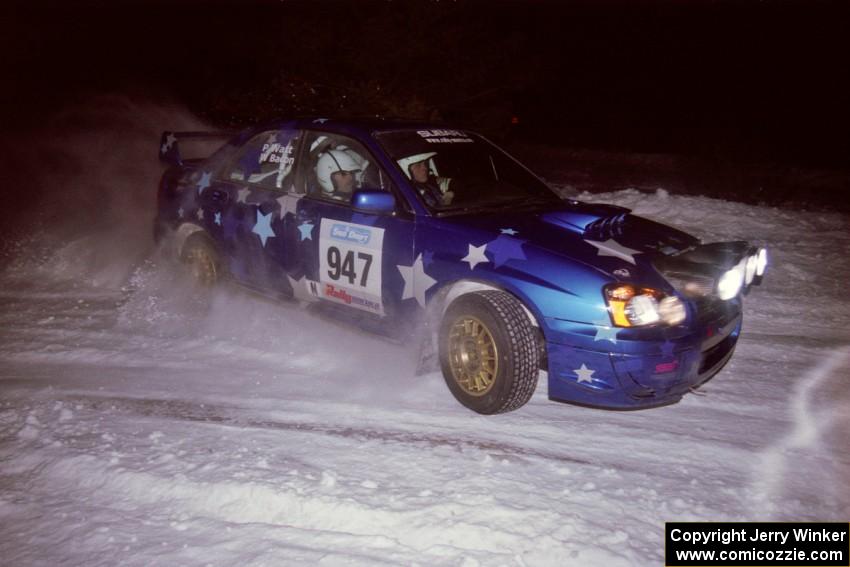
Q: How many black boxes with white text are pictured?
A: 1